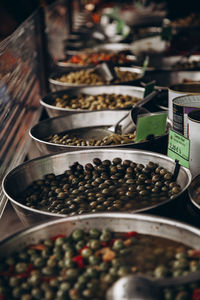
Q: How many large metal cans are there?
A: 3